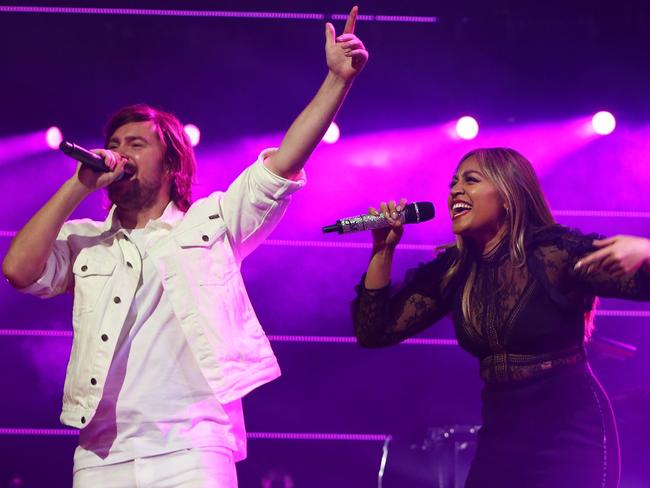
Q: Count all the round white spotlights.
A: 5